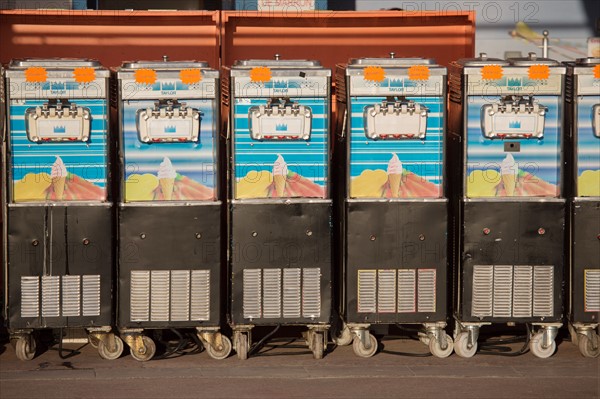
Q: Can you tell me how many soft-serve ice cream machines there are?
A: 6